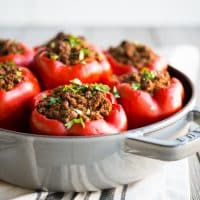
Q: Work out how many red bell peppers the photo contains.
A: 6